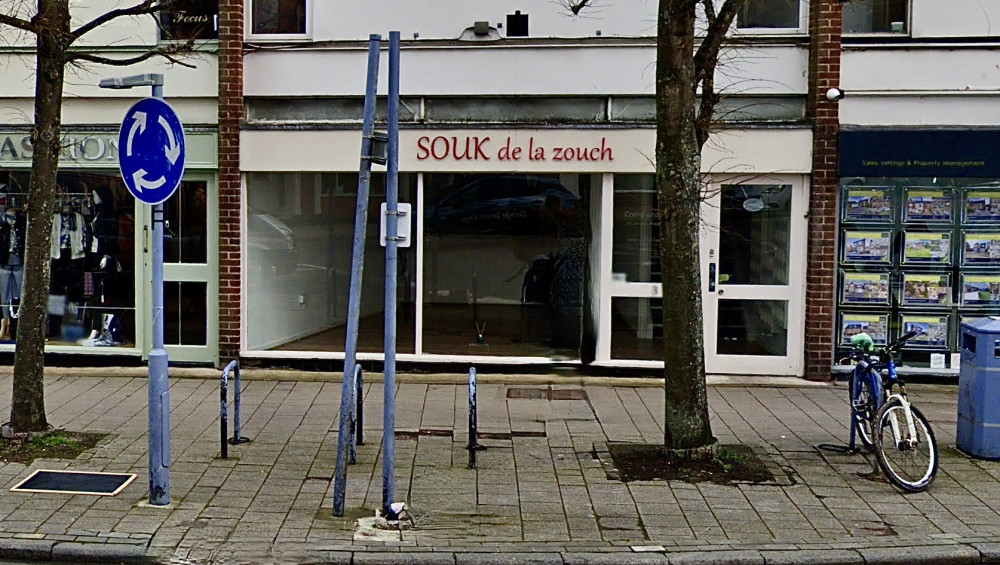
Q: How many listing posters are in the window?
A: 12